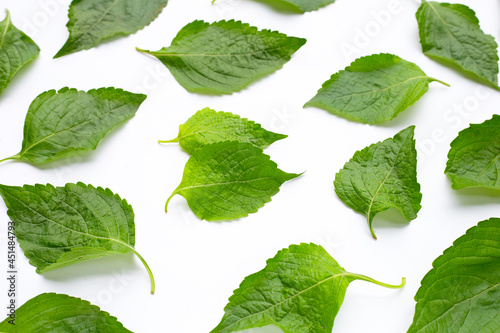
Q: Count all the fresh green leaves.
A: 15